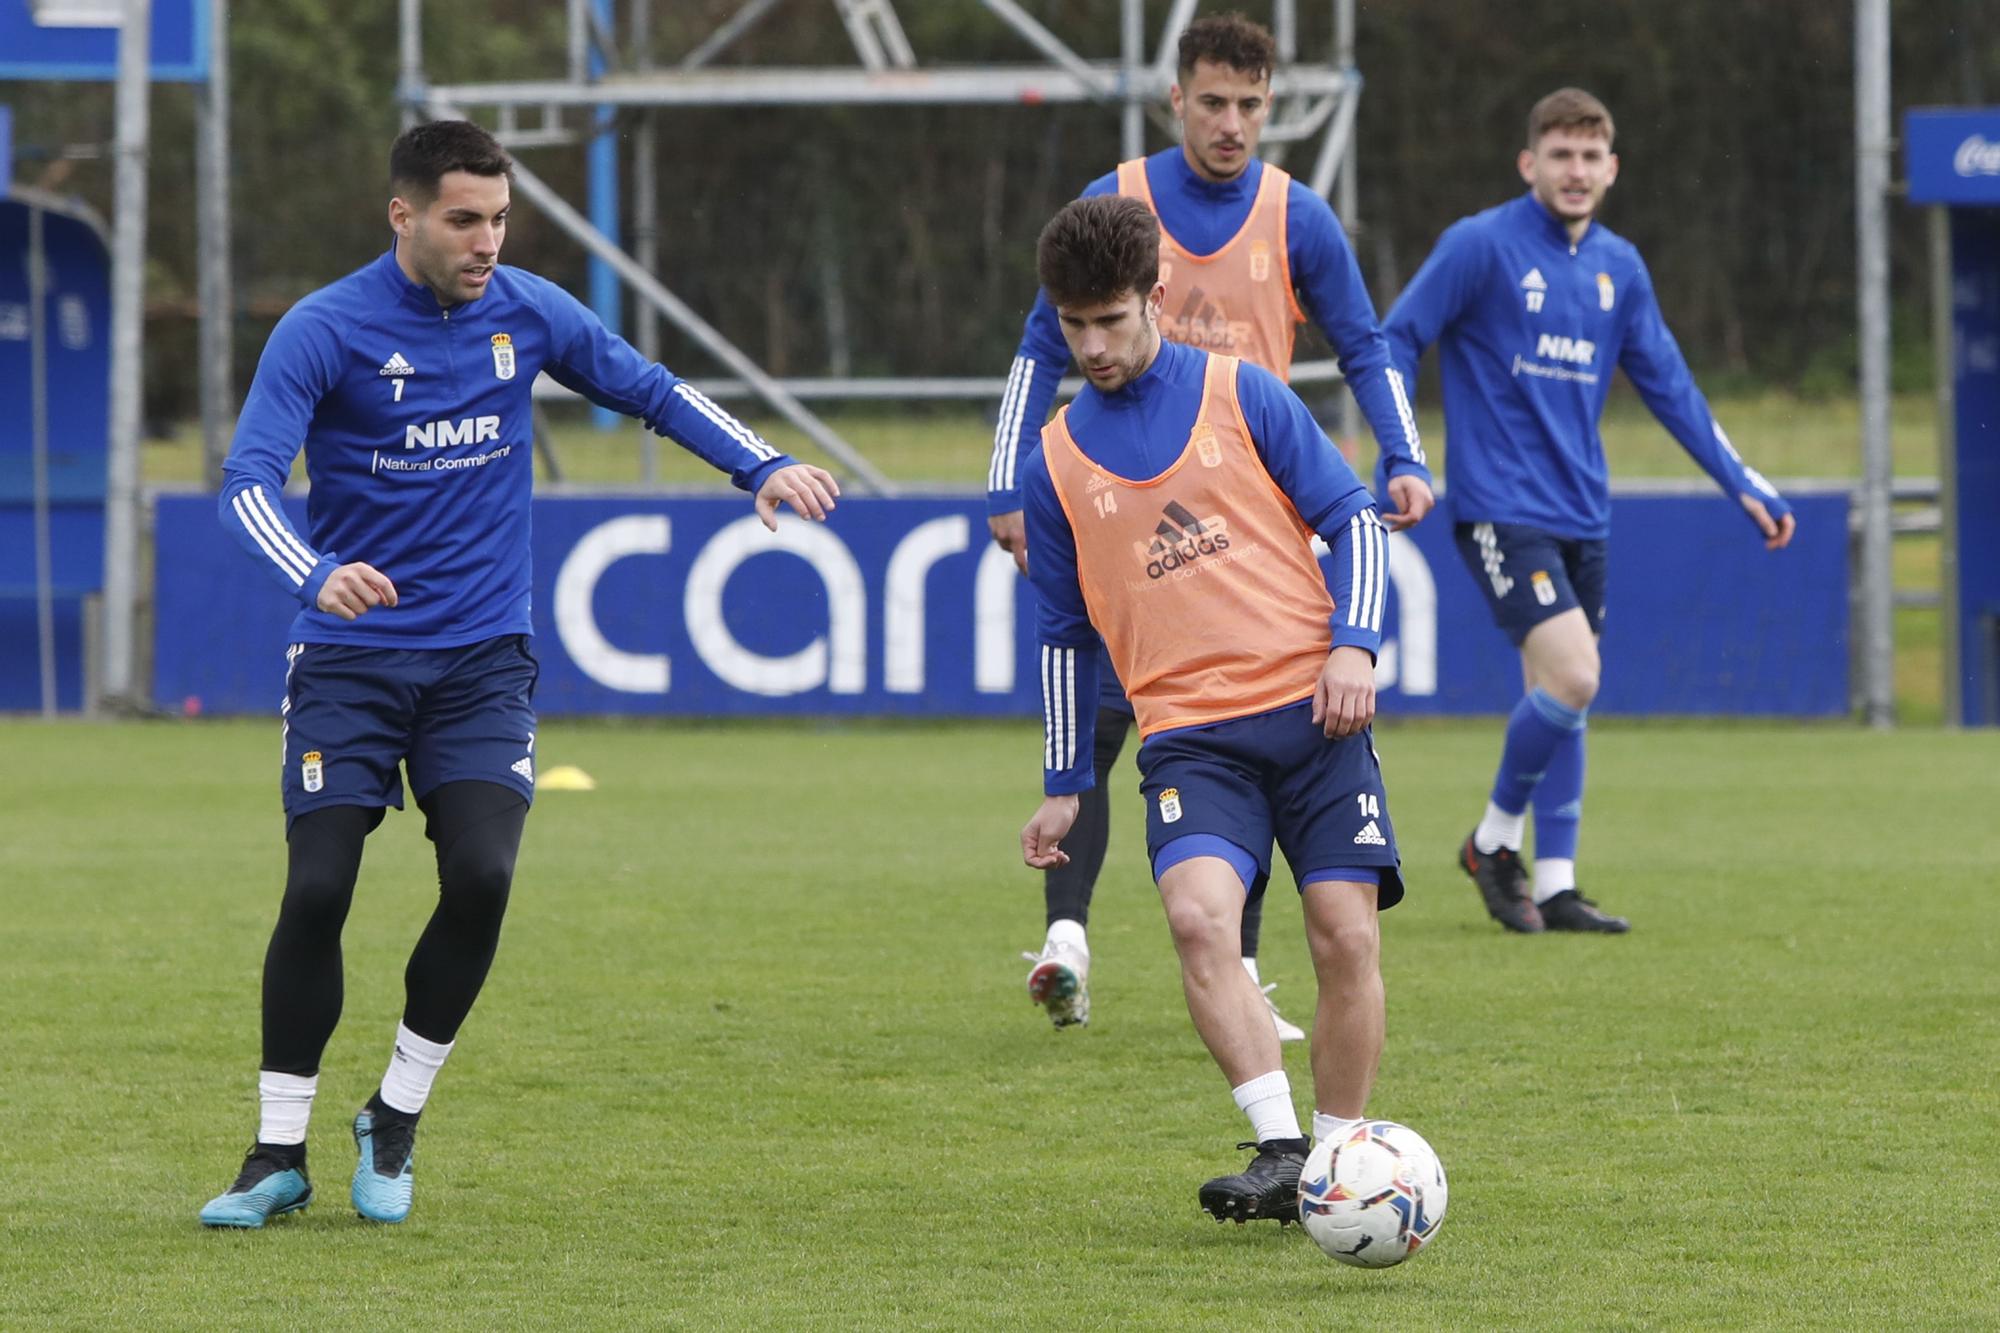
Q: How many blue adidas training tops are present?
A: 4